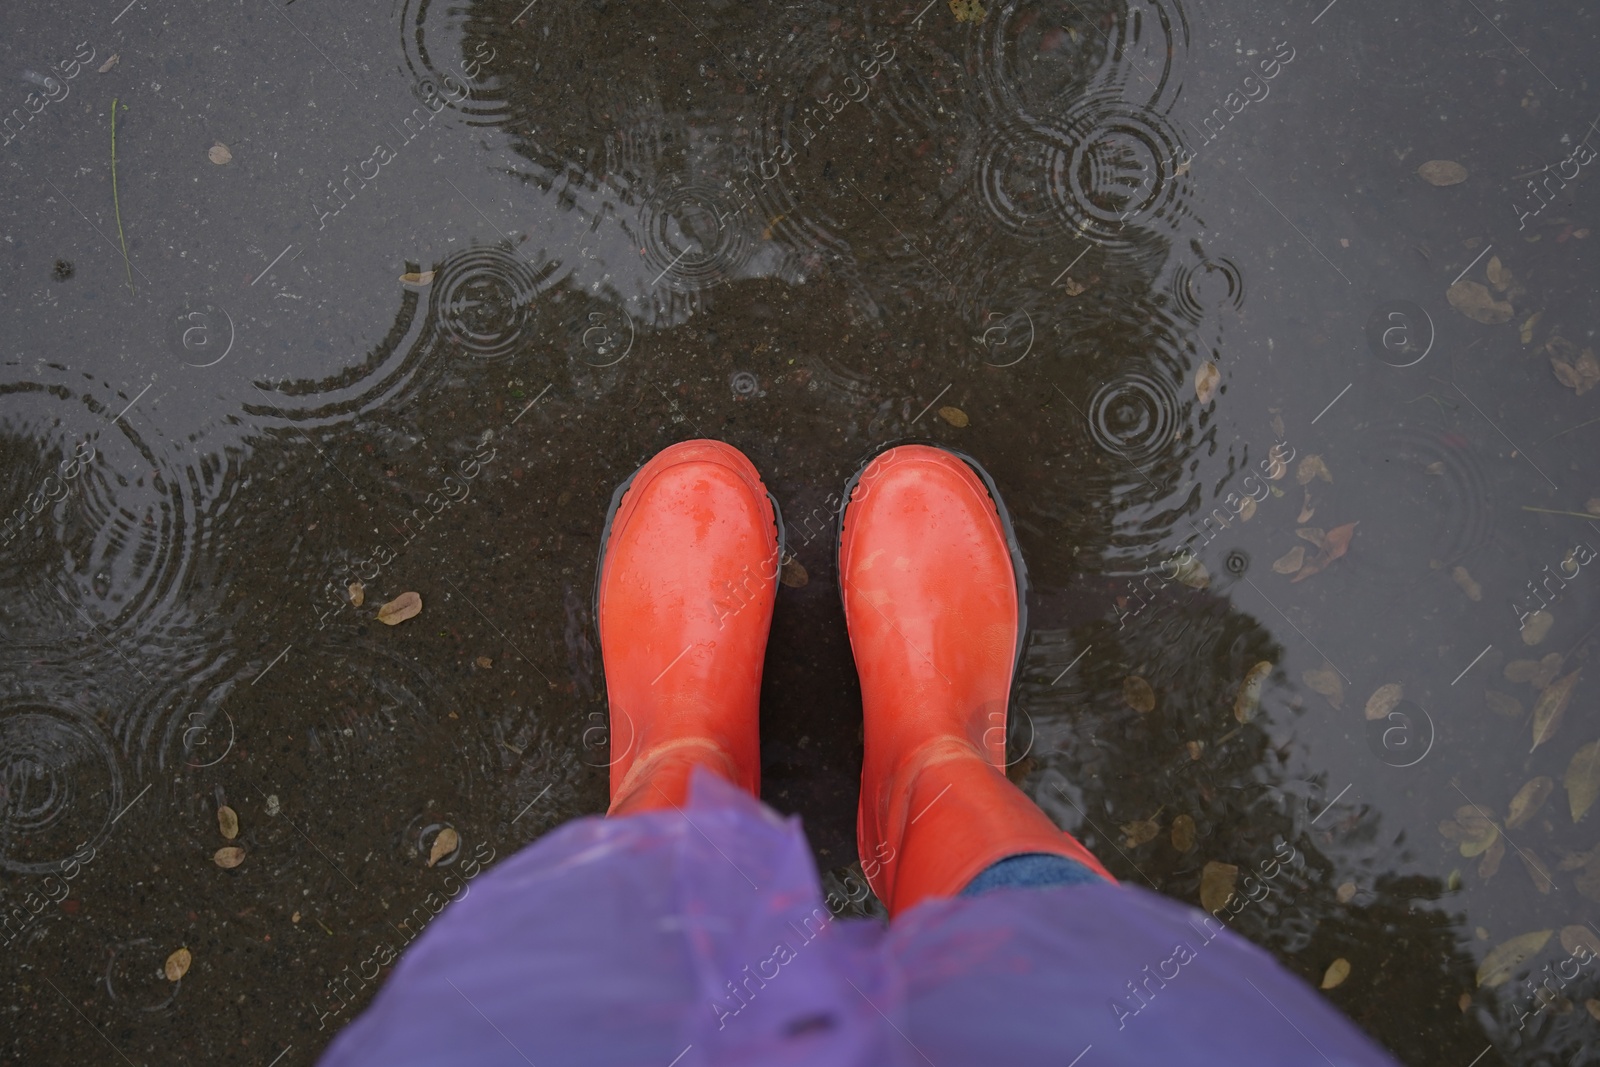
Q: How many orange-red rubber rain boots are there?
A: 2